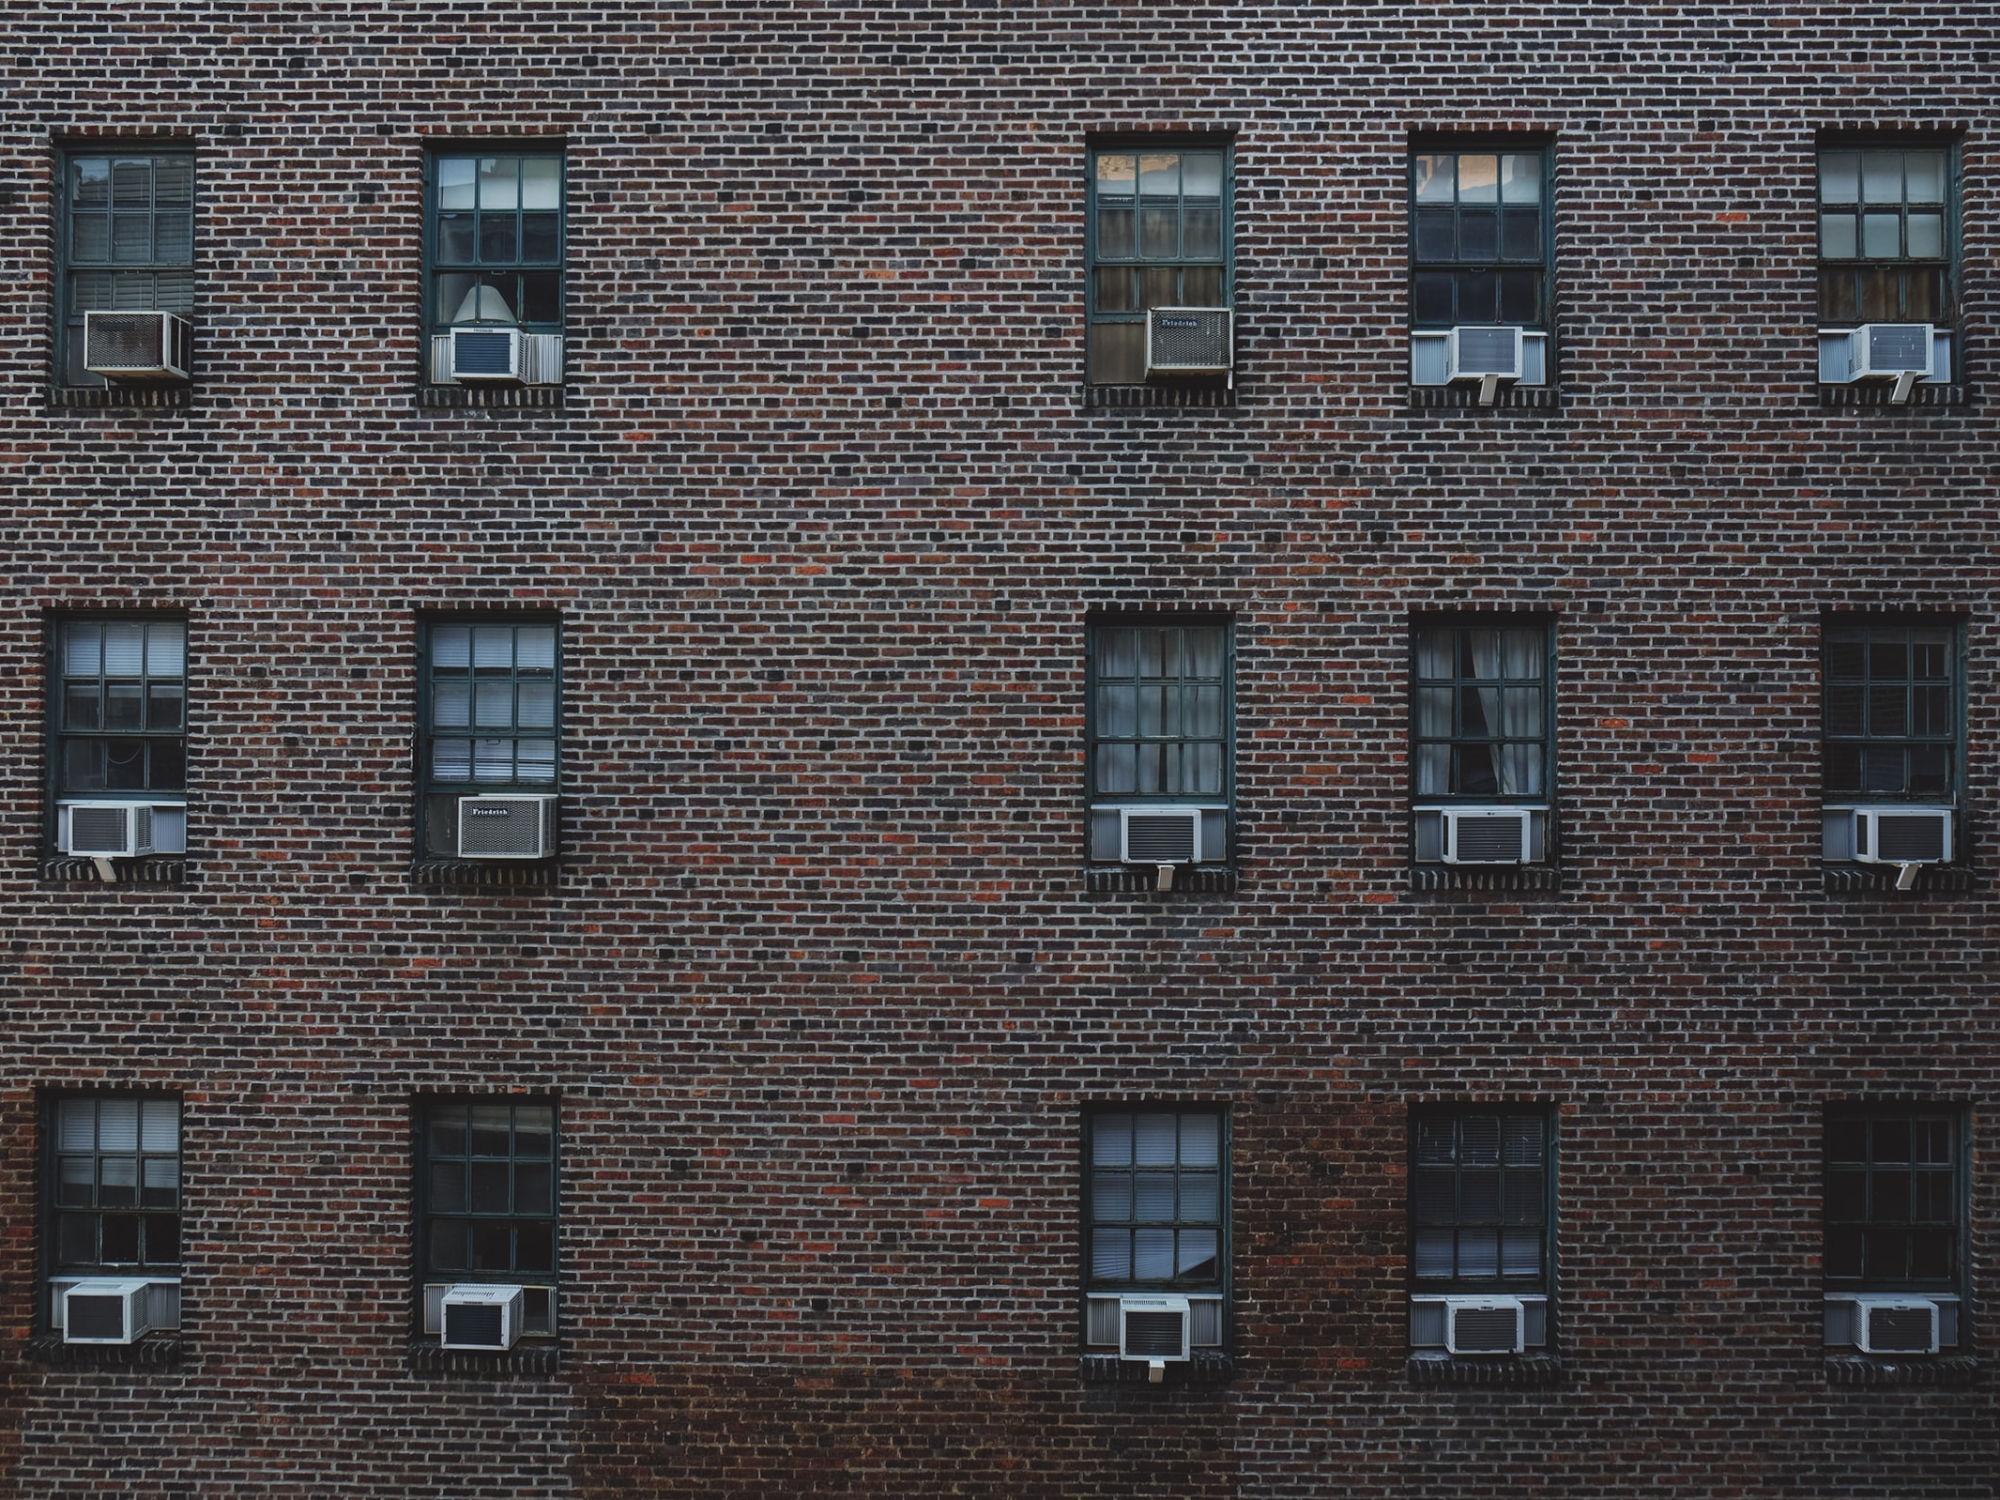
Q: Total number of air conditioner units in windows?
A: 15